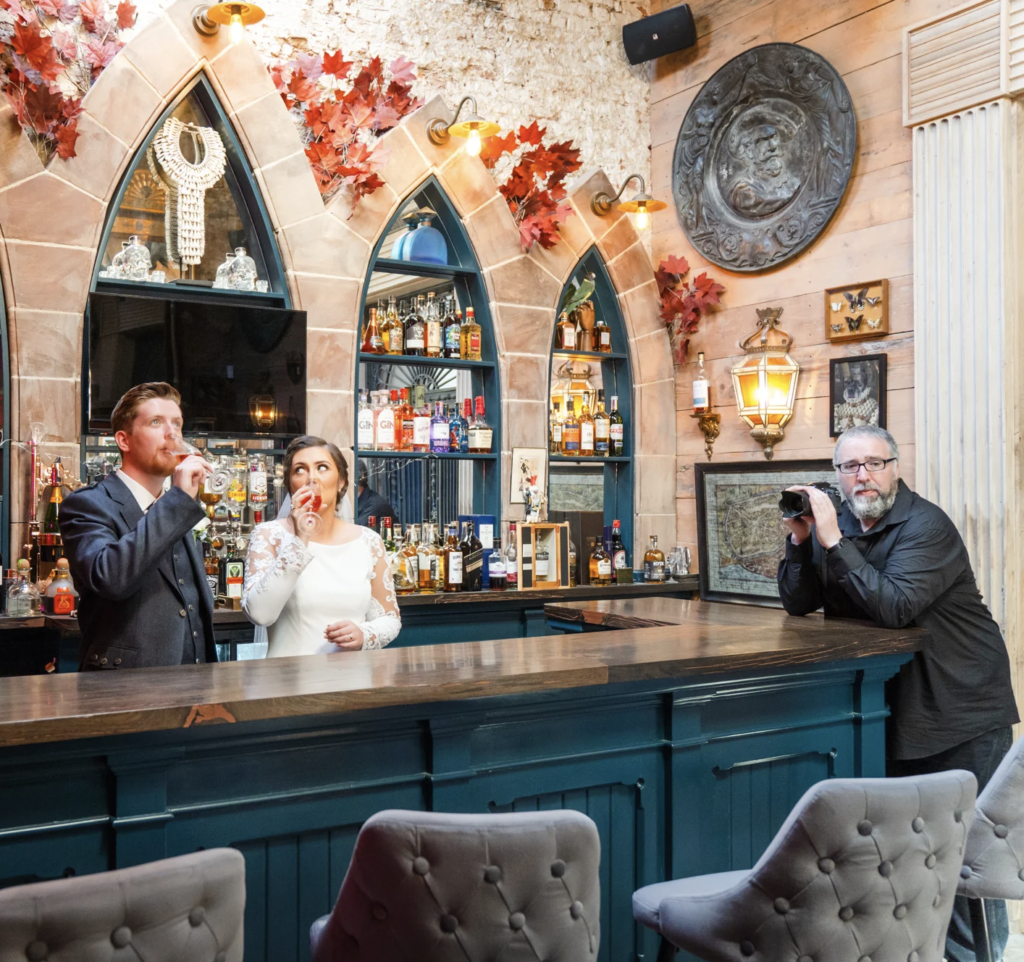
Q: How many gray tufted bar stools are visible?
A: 4